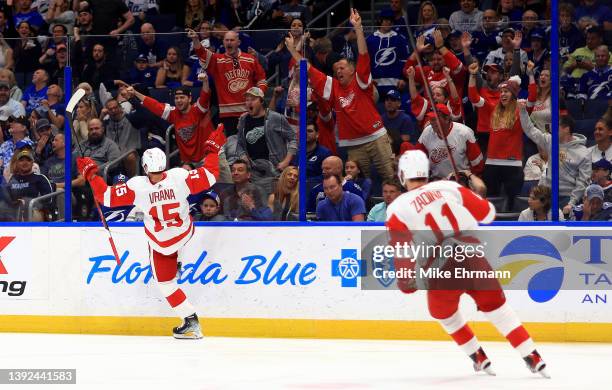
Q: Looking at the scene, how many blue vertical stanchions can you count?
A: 3